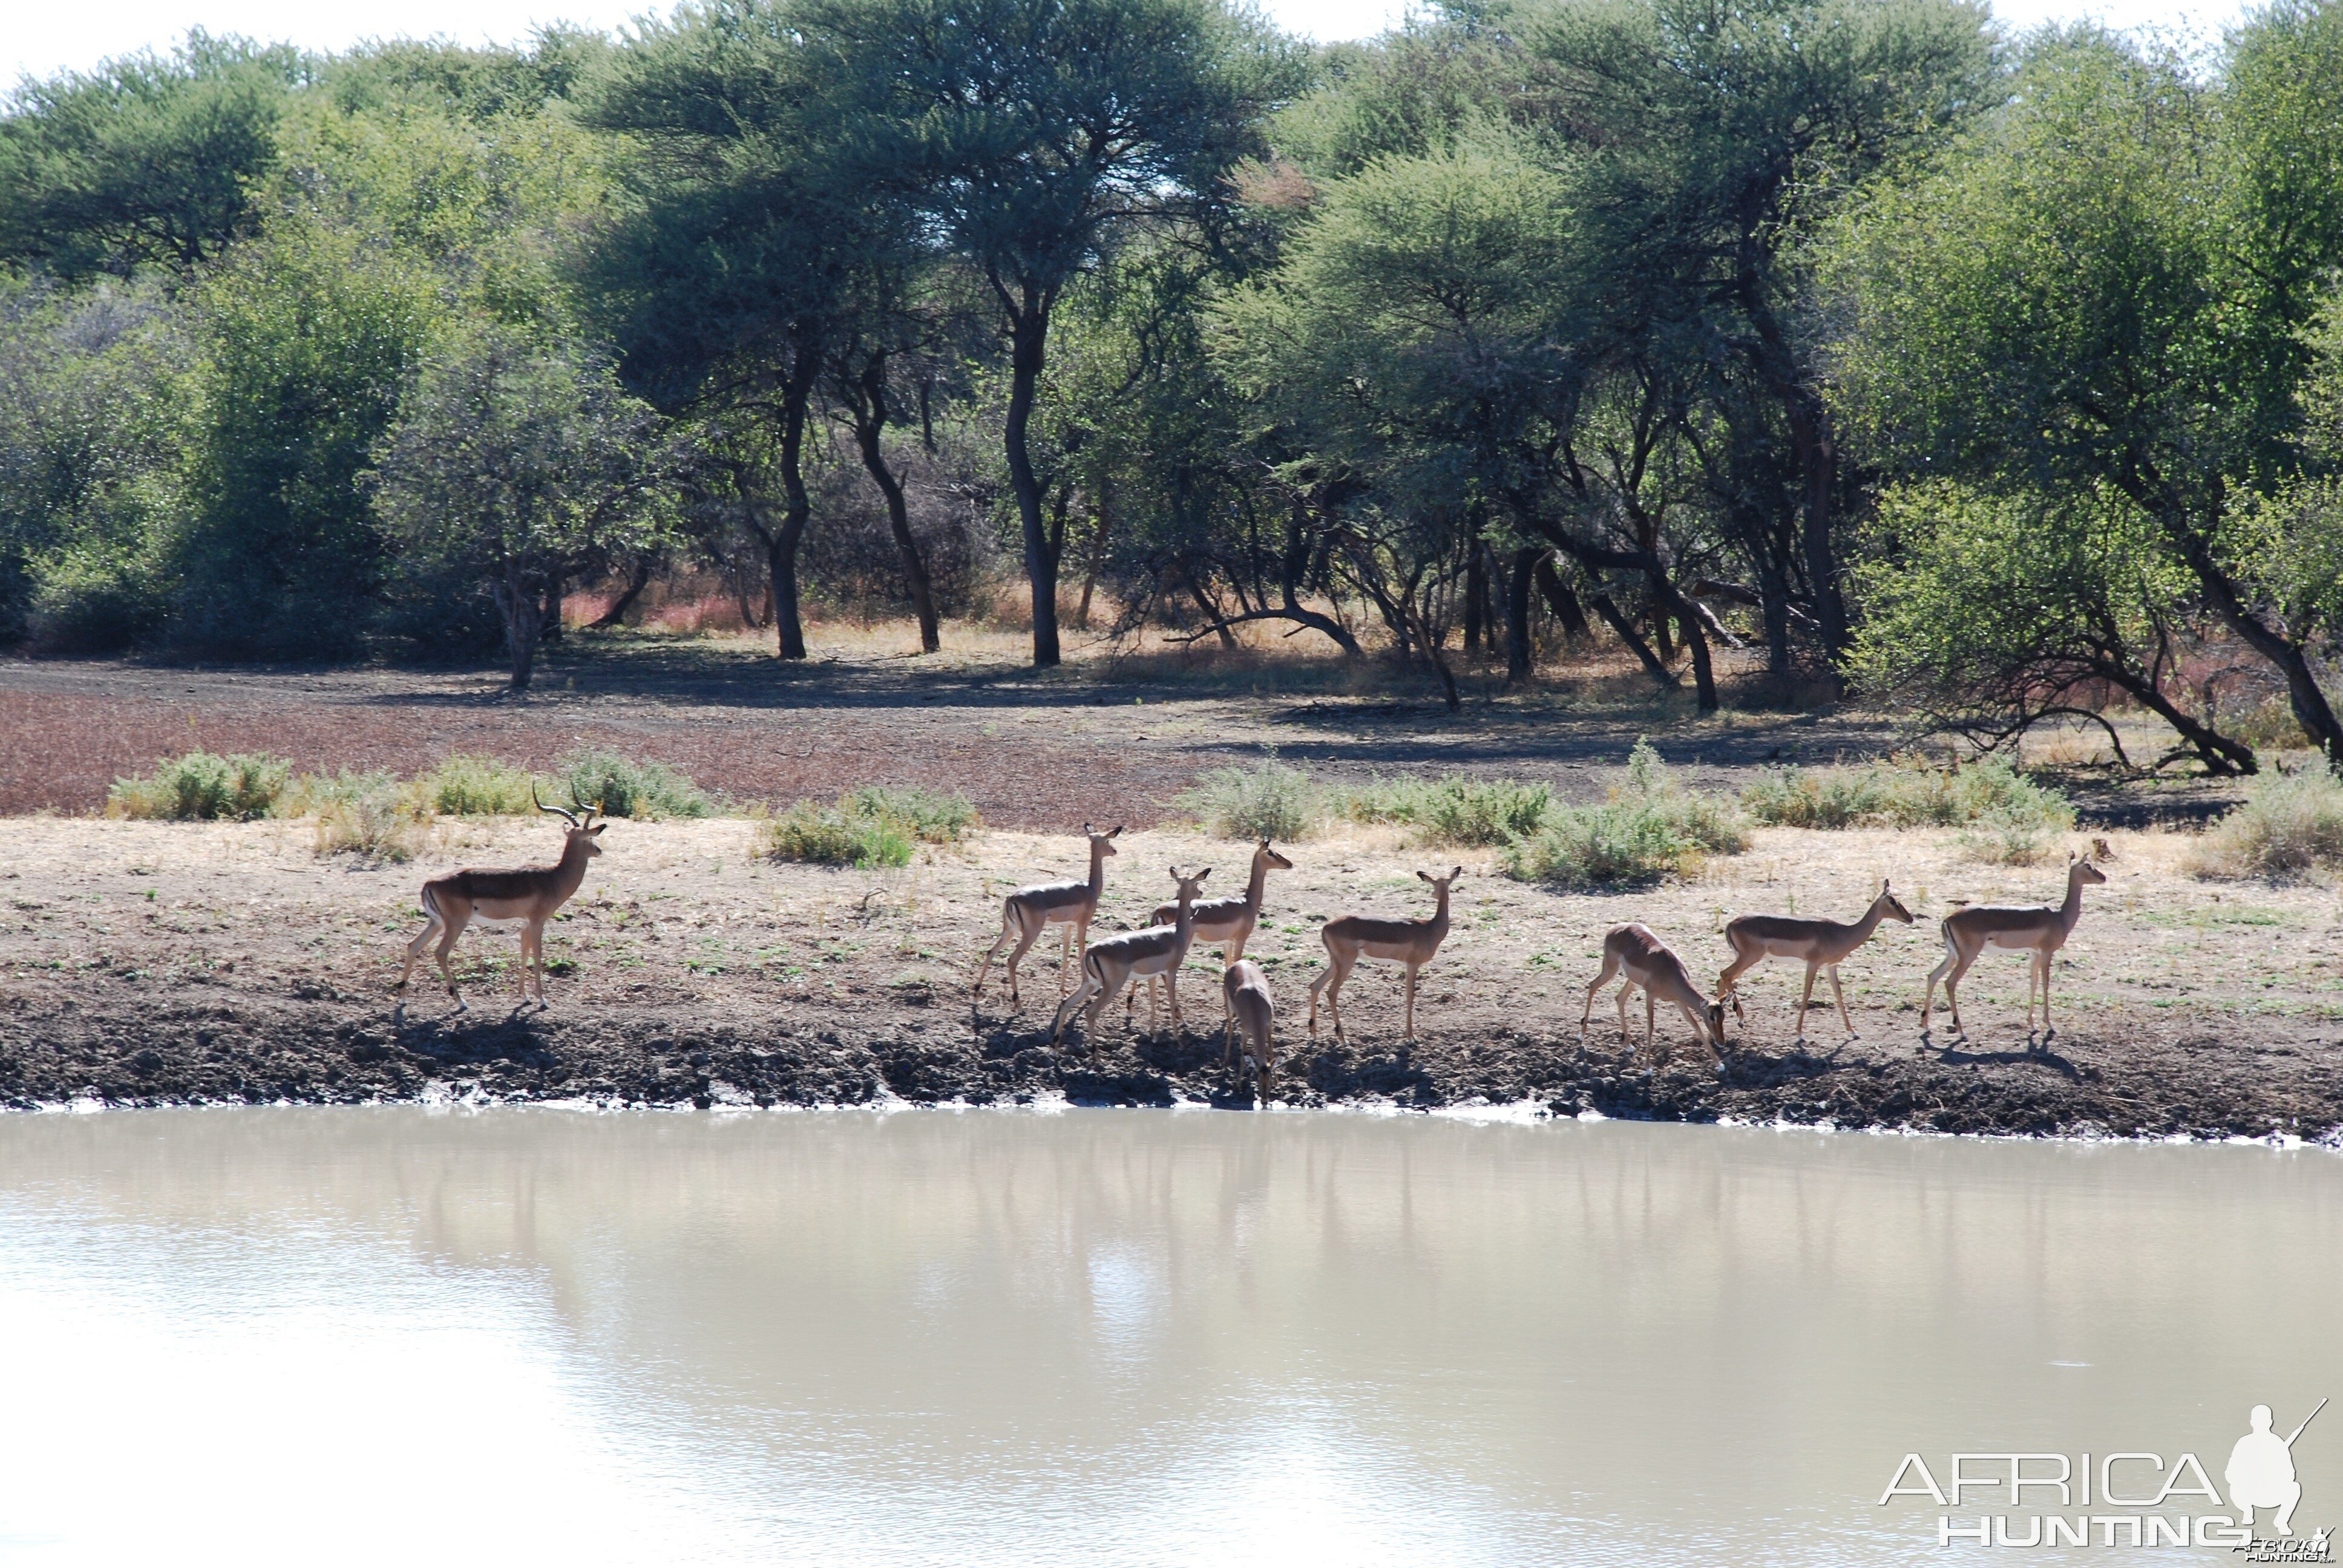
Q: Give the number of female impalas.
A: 8